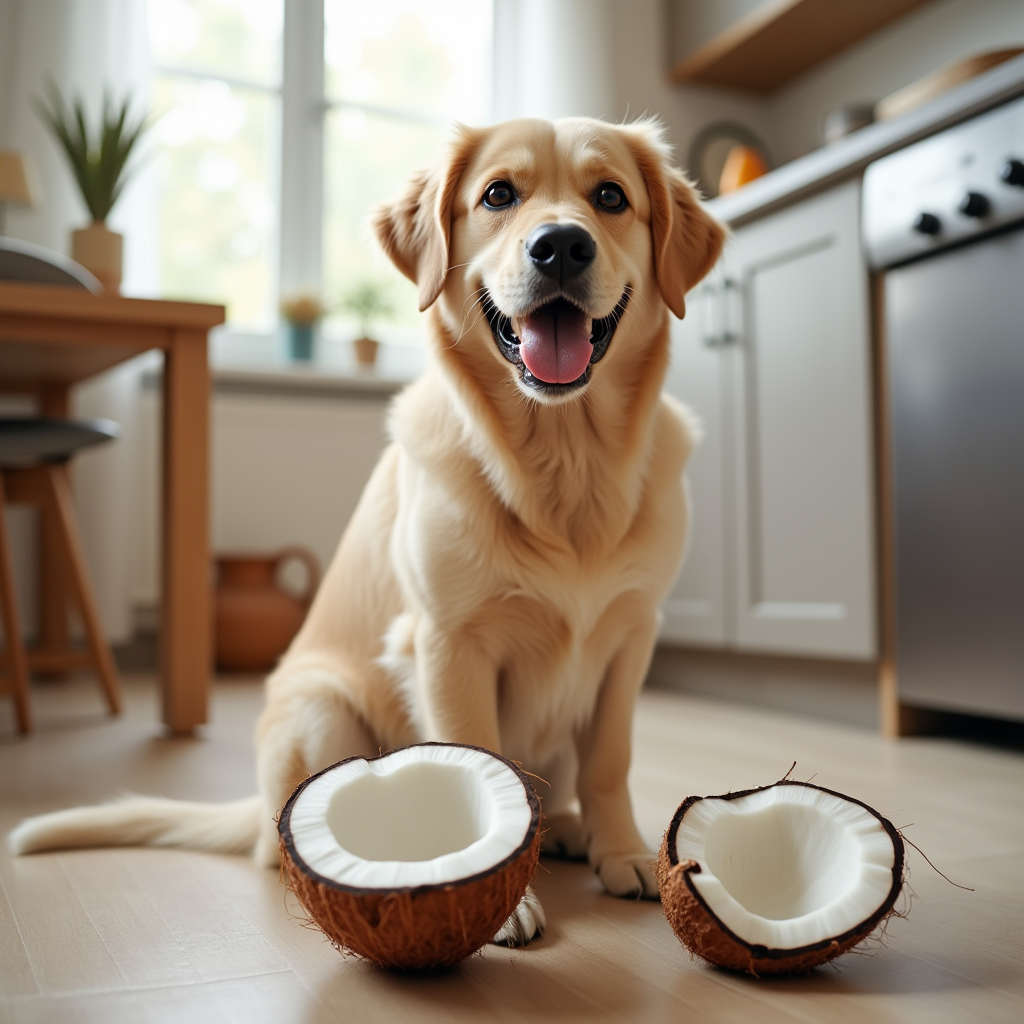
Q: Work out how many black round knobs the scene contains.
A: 3